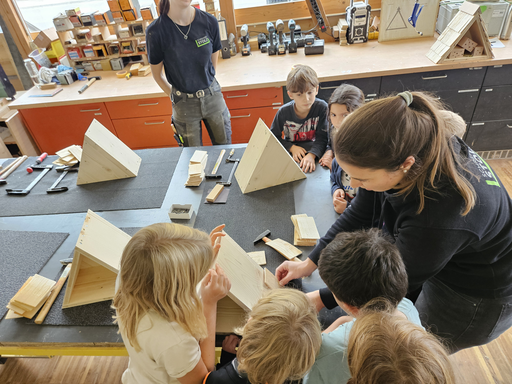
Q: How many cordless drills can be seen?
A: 4